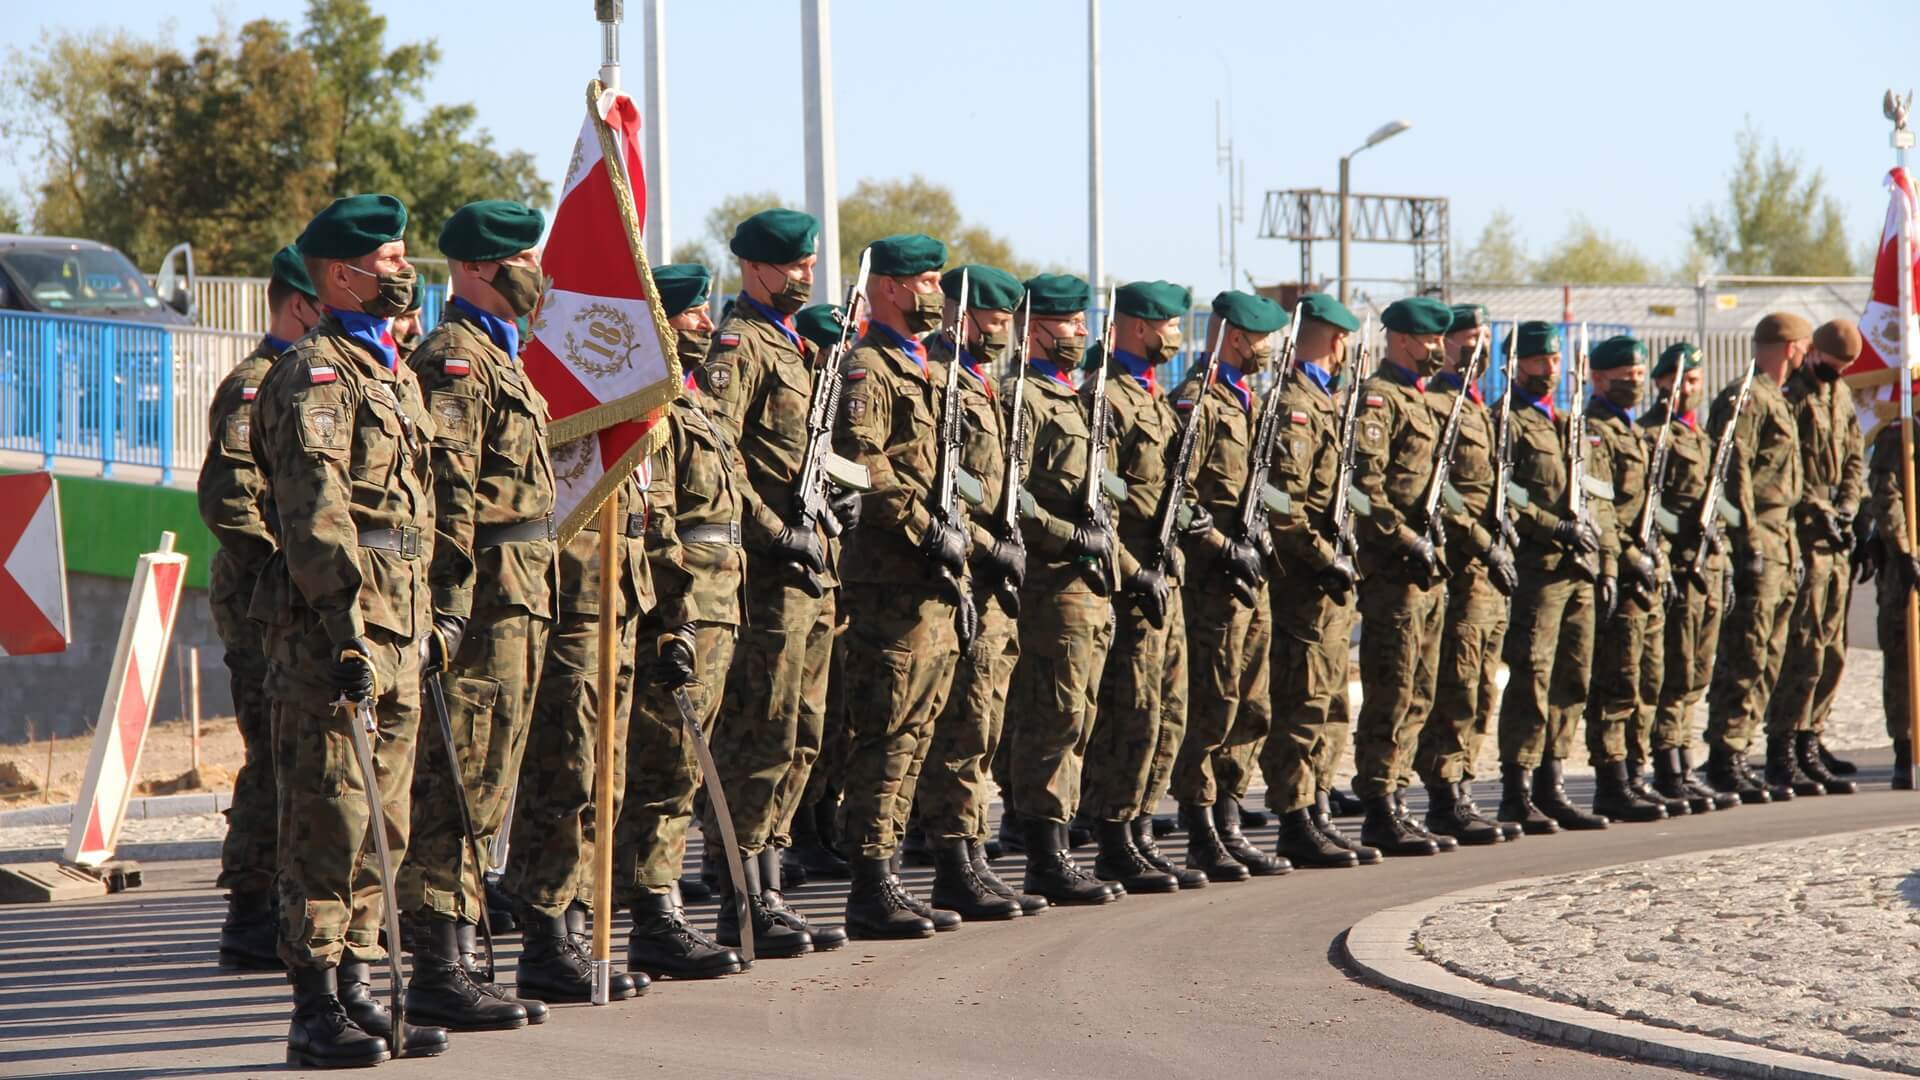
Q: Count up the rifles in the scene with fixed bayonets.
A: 12